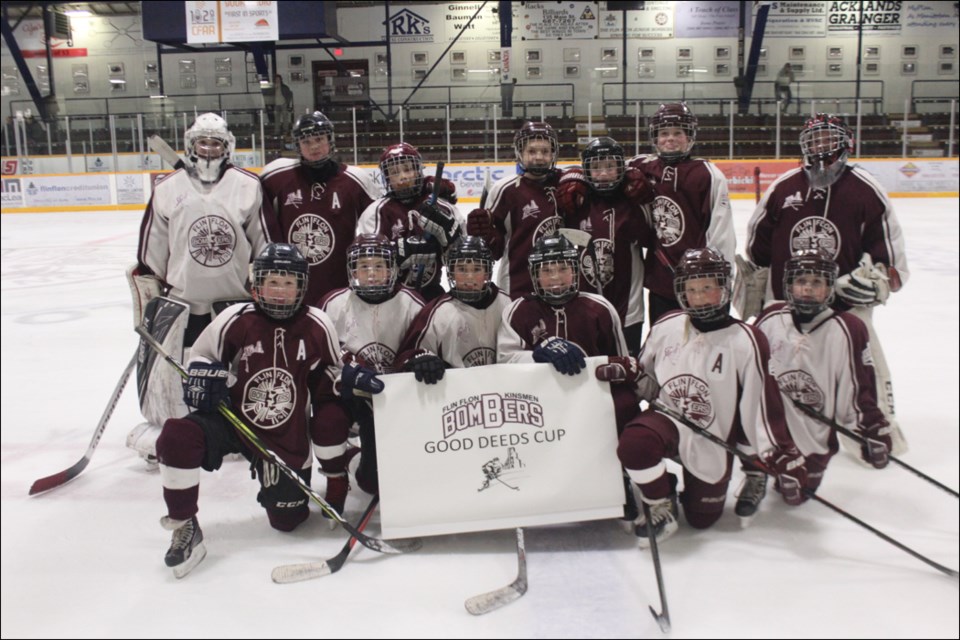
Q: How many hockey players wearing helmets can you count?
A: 13